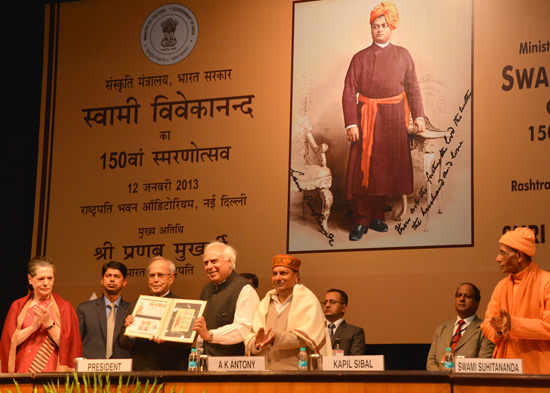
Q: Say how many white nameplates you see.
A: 4